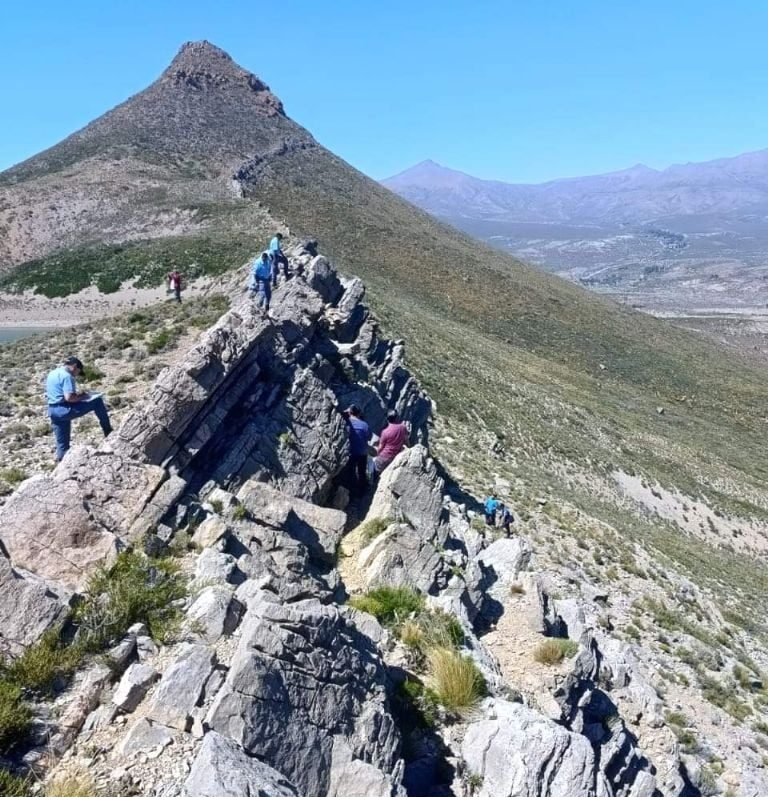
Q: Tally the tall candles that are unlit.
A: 0